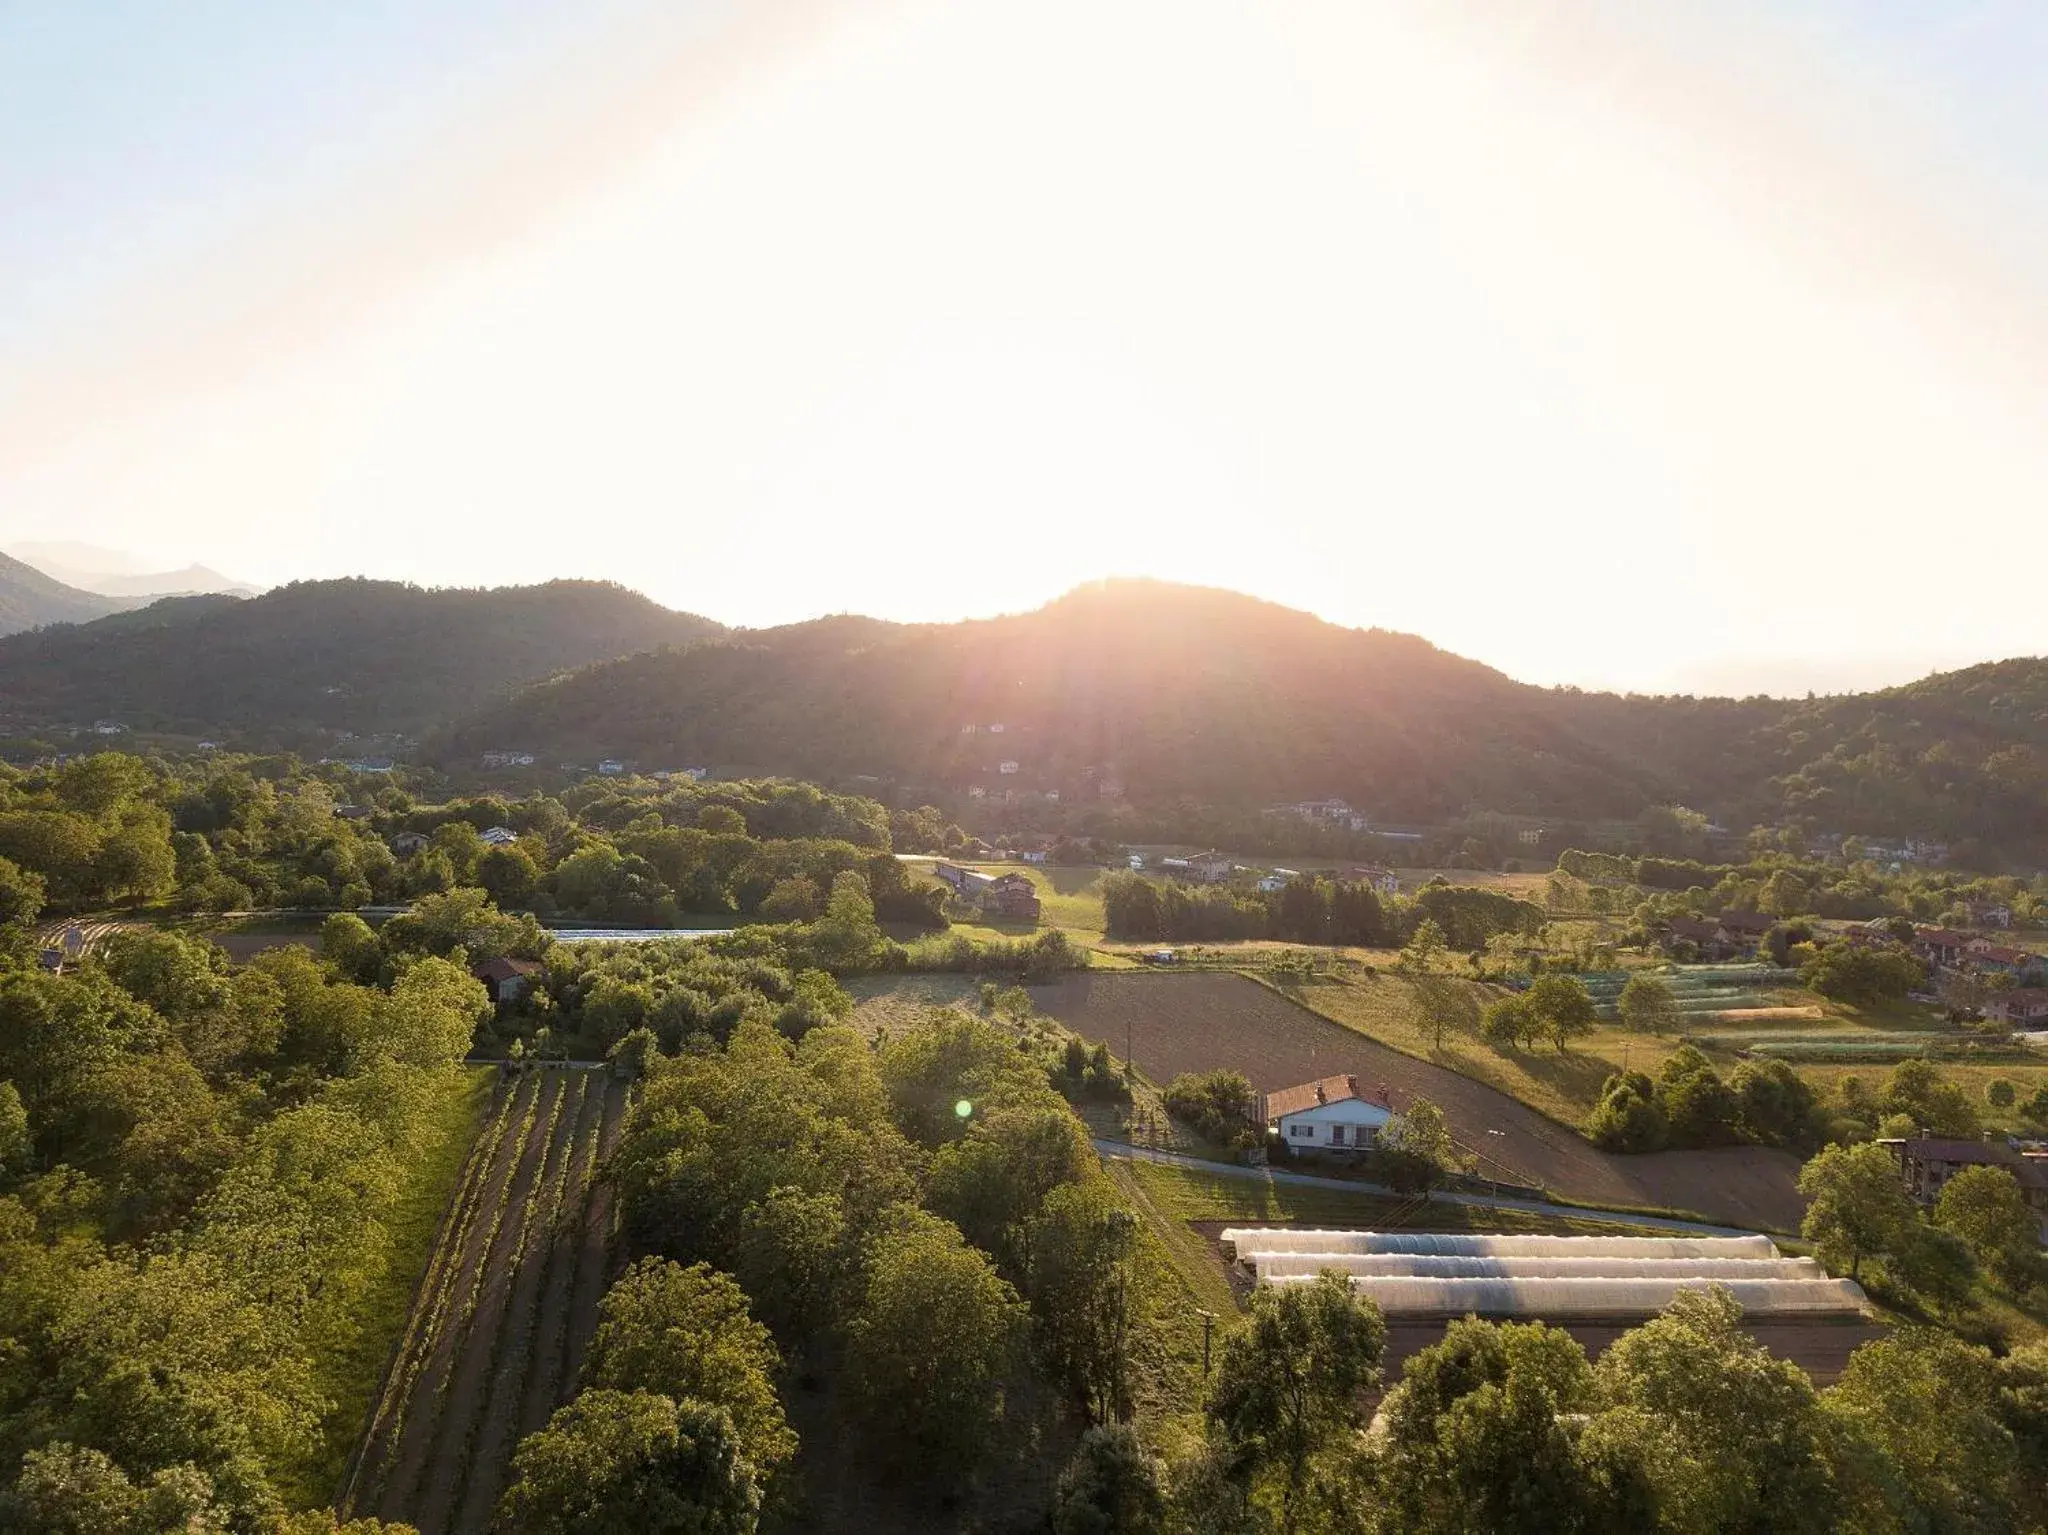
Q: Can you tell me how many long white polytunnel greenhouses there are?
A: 3